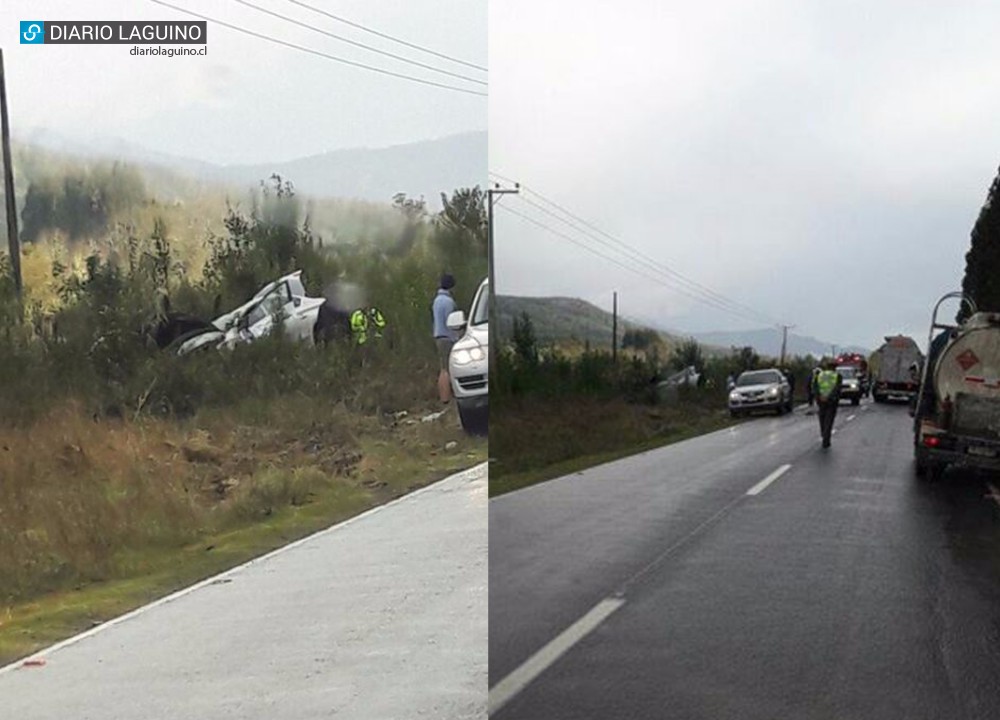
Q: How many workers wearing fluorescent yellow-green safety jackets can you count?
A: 3